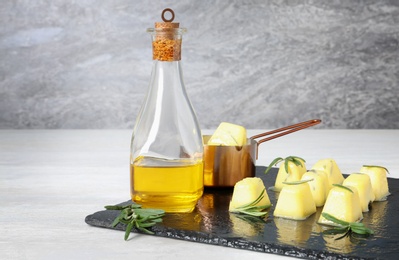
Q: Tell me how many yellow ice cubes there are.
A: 9